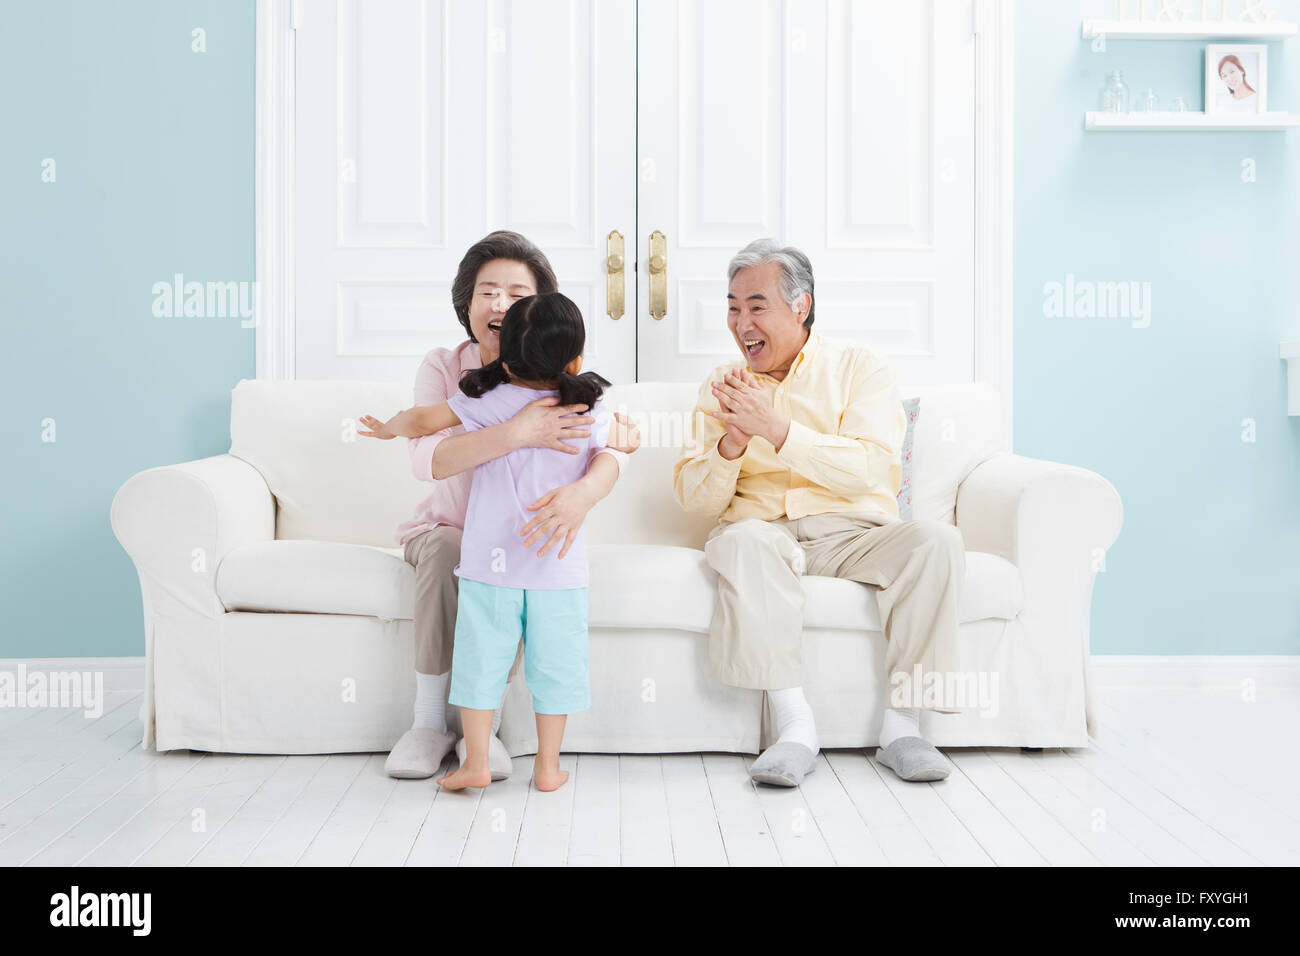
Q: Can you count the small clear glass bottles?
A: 3